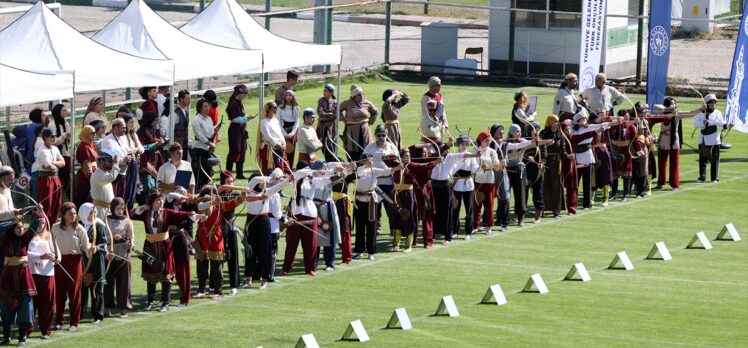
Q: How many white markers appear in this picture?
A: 11